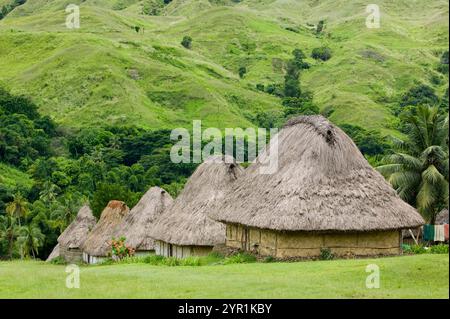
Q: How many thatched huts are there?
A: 5